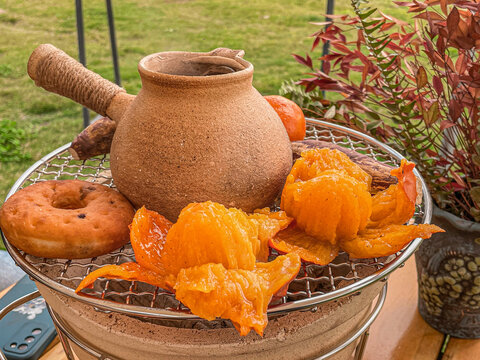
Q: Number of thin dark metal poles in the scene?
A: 3